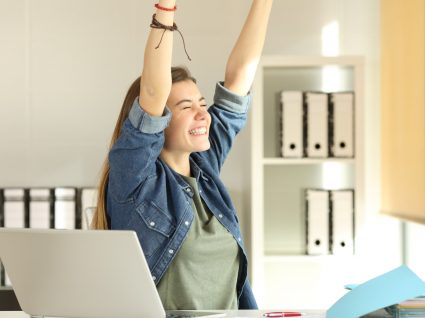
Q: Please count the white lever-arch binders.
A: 9